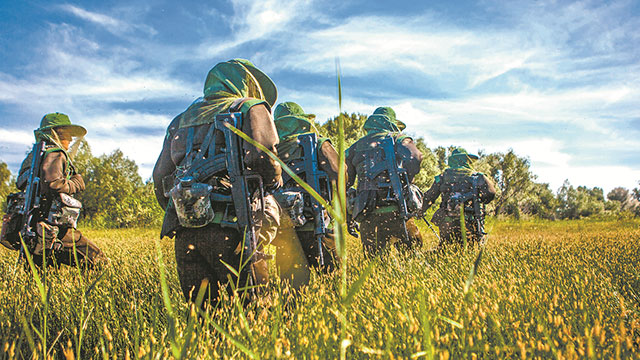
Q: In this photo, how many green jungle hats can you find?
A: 5